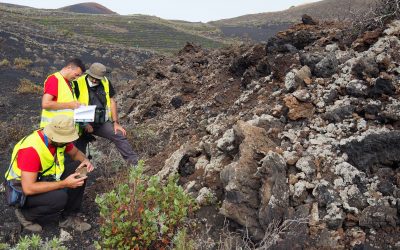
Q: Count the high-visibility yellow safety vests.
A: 3